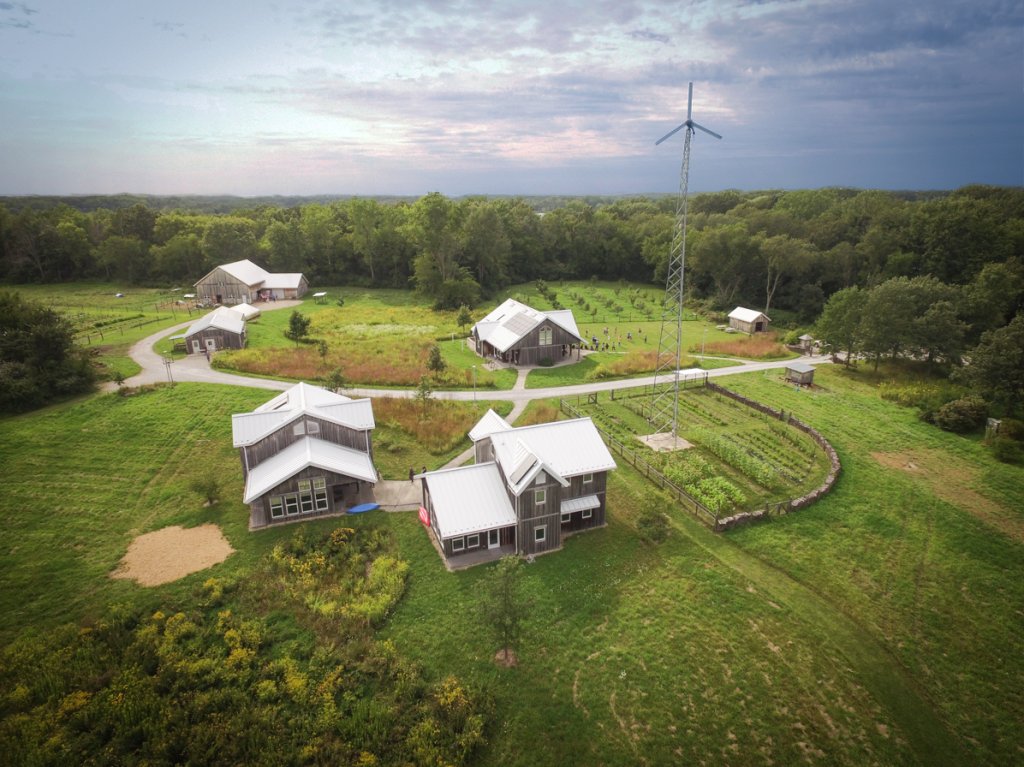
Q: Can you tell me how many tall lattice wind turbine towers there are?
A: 1